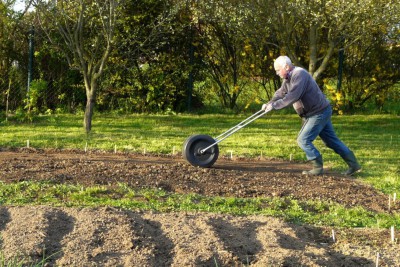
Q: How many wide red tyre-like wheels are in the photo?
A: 0